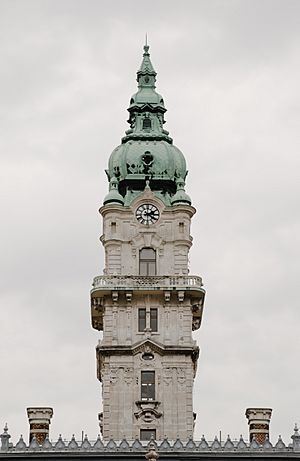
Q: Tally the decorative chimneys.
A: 2